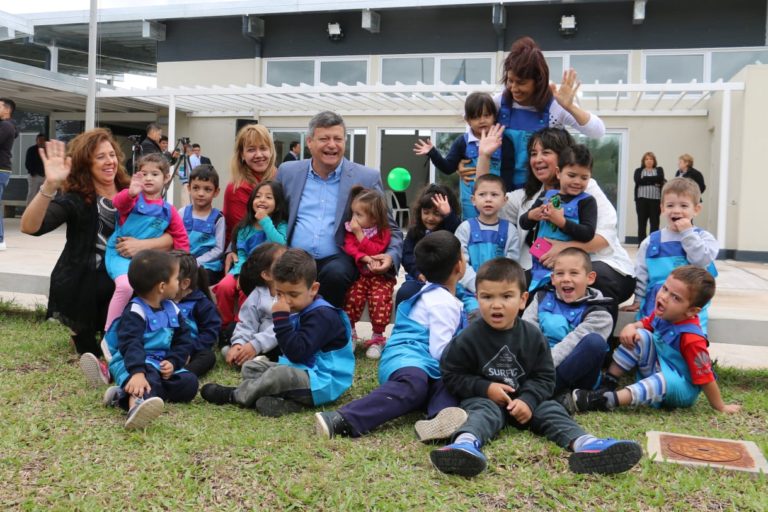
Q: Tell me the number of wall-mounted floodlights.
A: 2